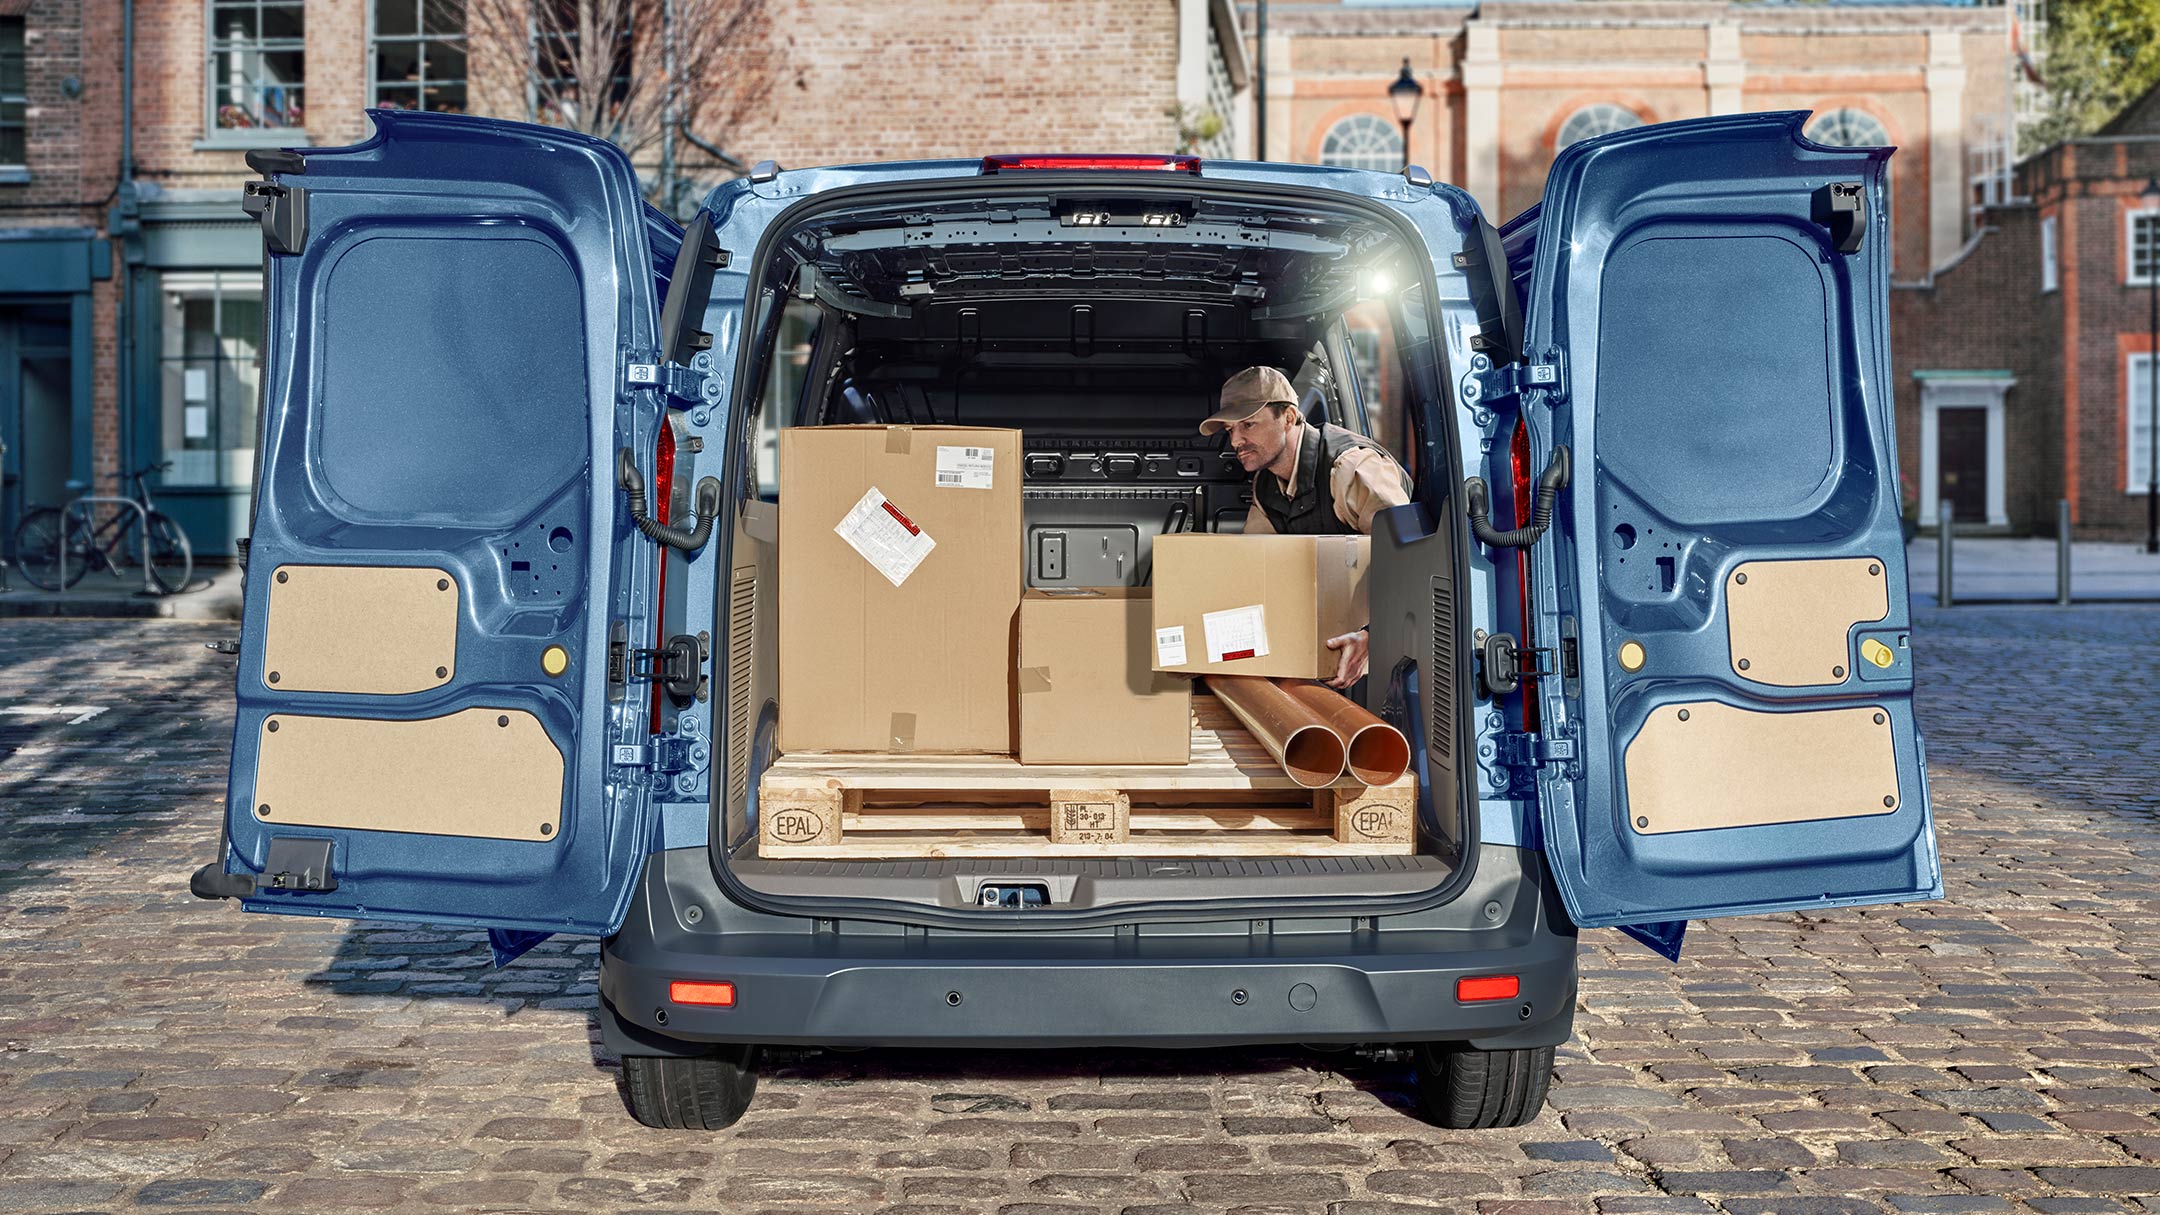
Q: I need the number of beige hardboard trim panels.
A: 4